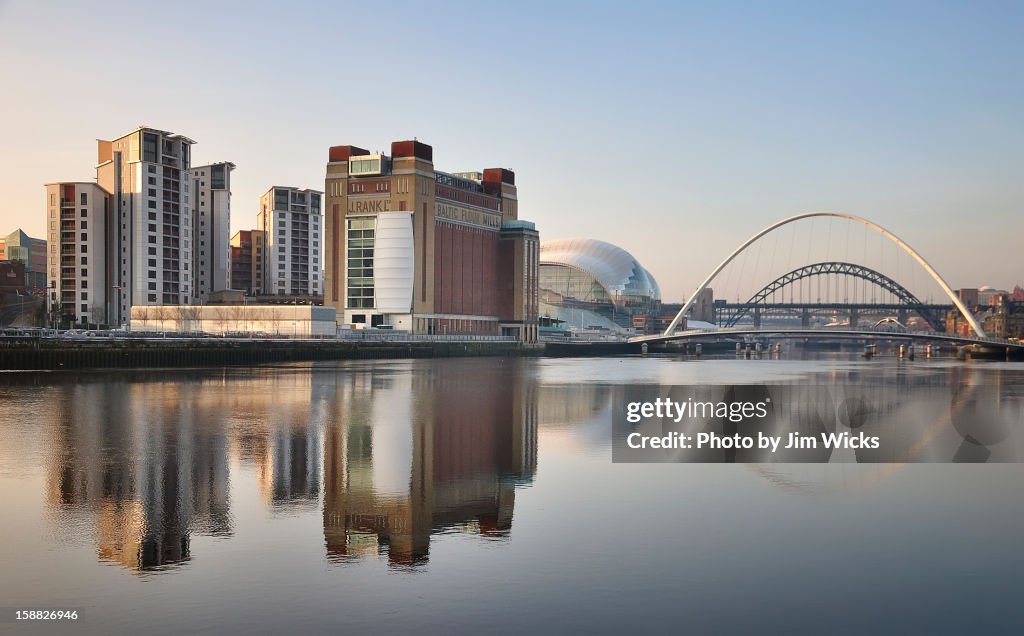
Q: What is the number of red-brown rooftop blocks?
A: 3